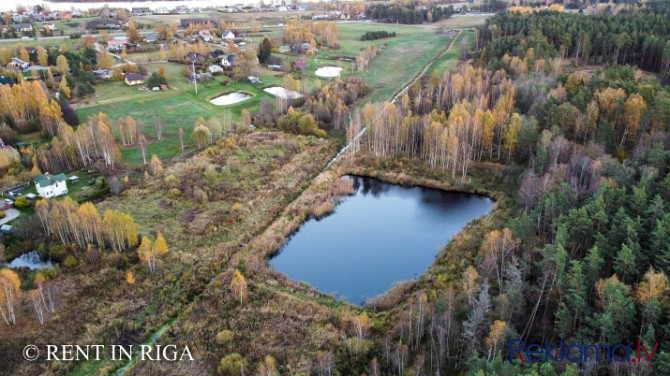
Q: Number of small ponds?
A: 4